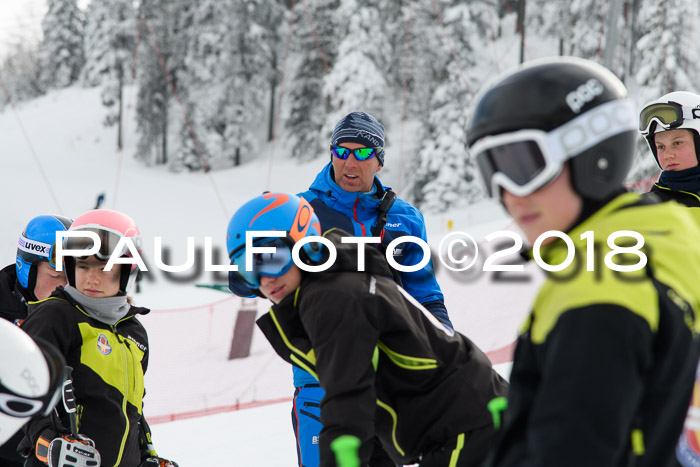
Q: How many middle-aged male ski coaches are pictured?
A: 1